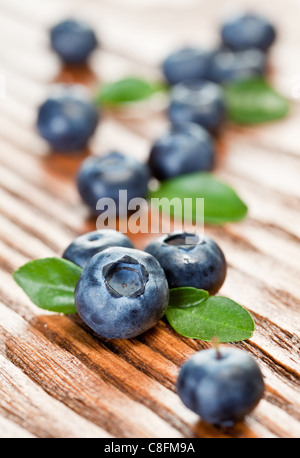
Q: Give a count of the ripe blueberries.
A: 12